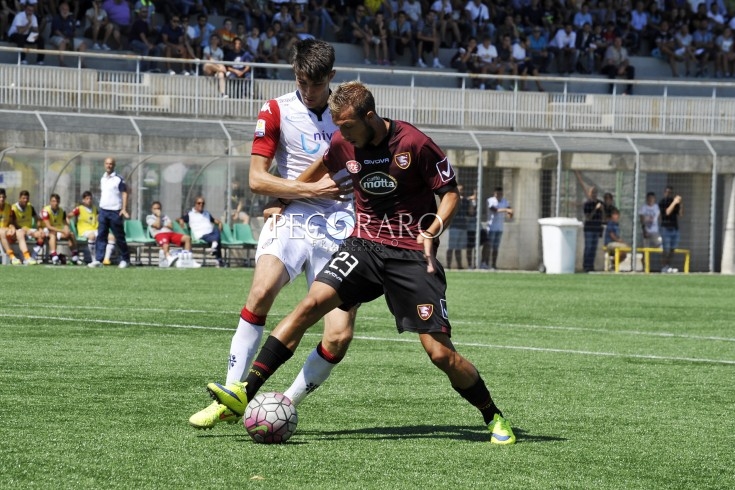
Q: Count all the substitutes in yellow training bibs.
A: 4